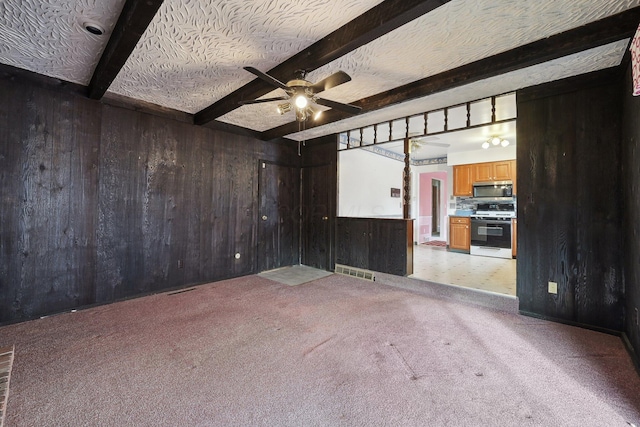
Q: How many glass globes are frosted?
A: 3